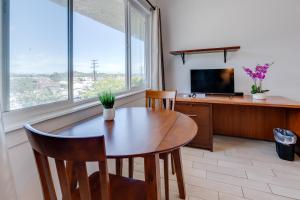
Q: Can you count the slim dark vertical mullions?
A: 2